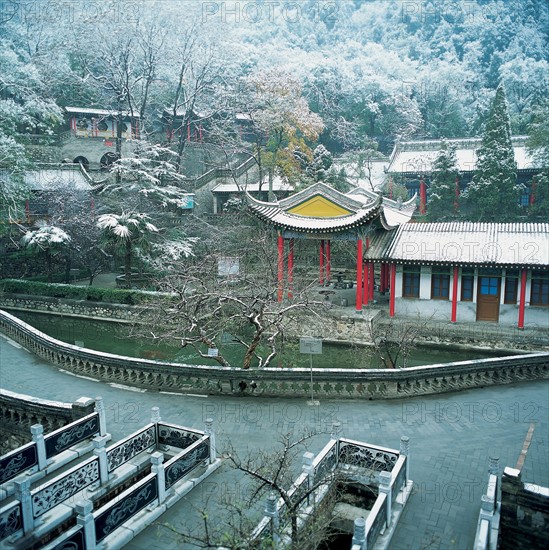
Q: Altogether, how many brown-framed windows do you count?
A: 5